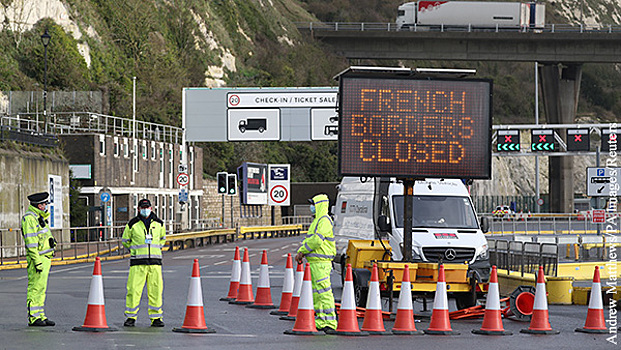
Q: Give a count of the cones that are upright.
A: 15